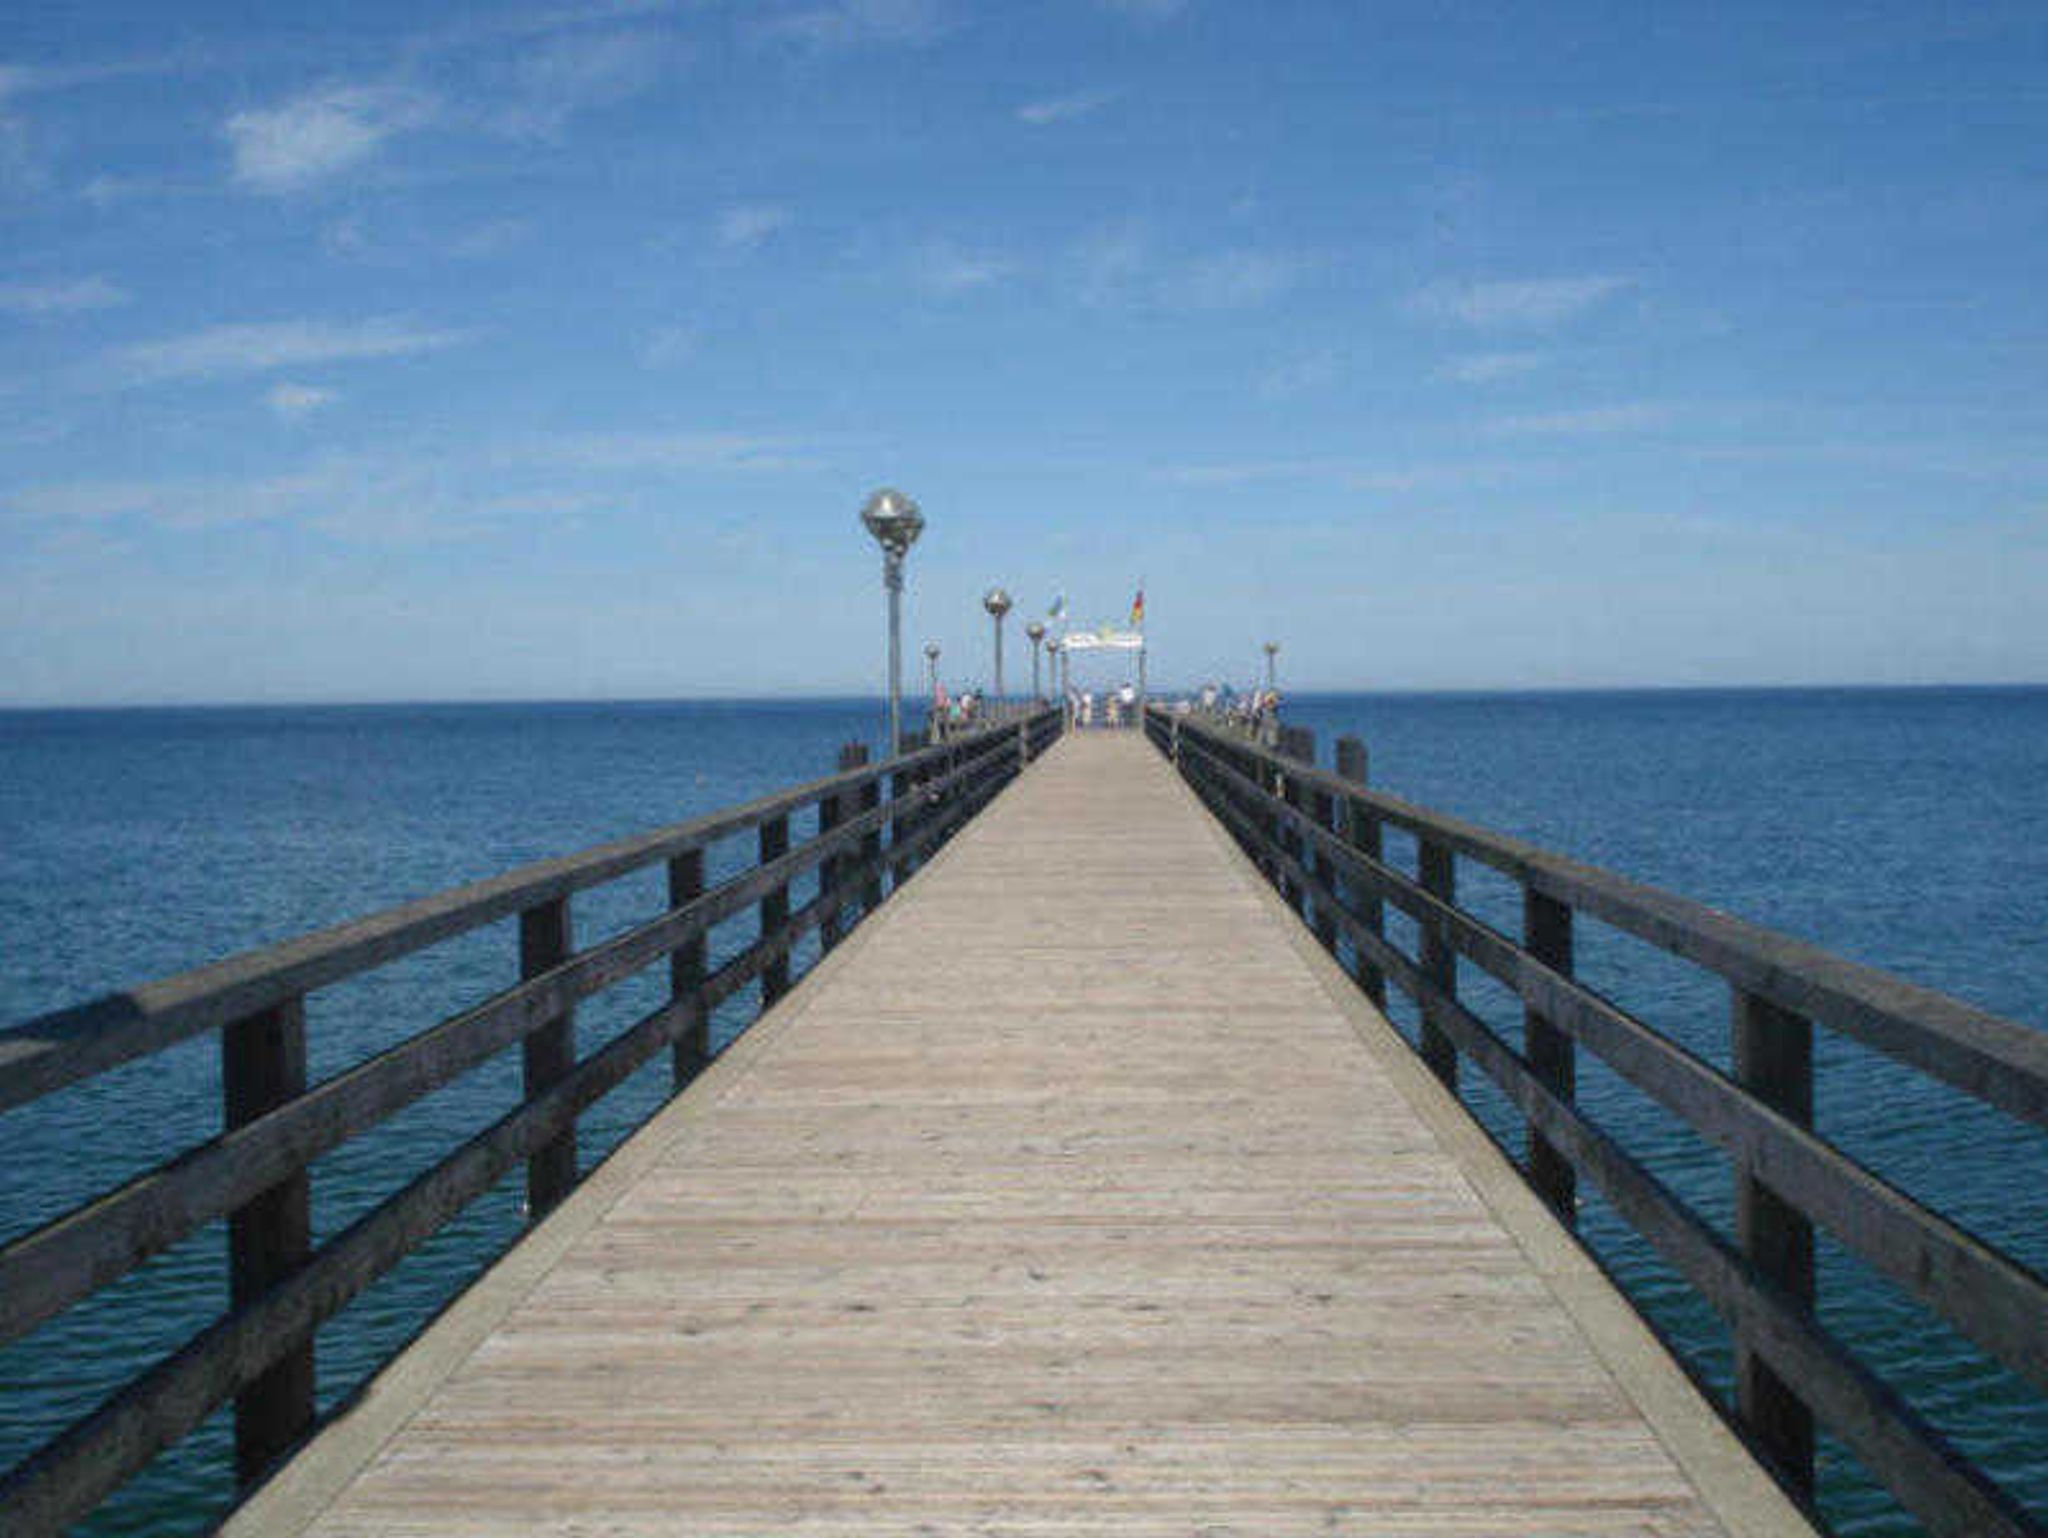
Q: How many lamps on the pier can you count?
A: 6